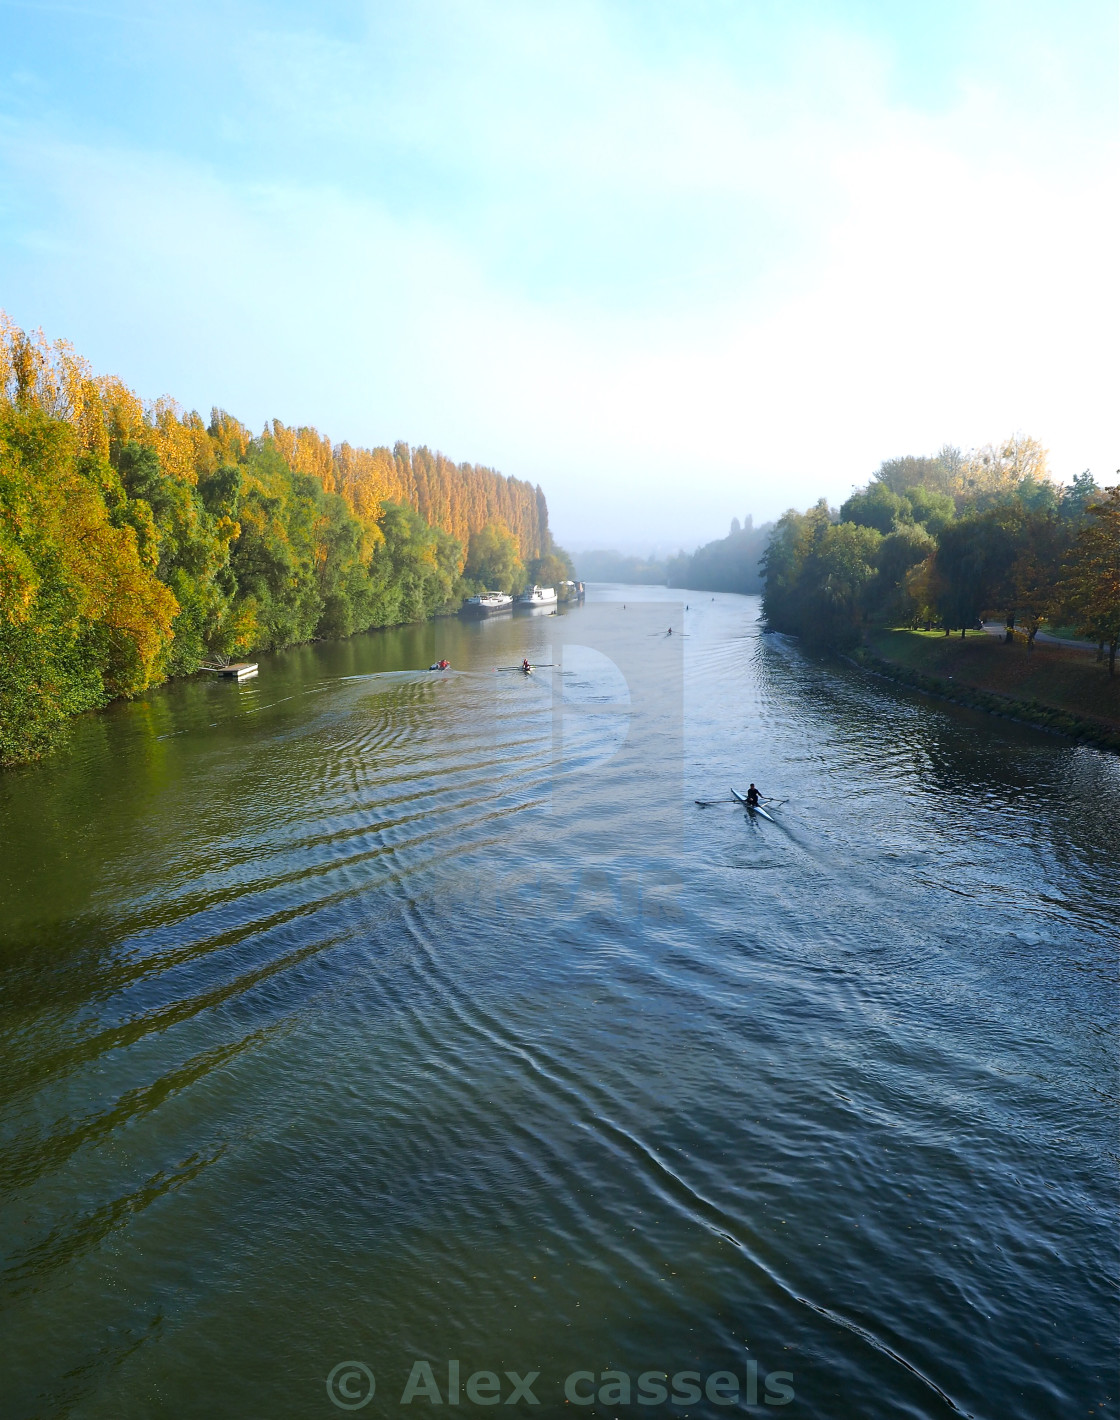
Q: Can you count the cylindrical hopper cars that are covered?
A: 0